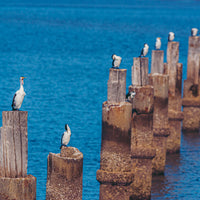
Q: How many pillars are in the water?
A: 7